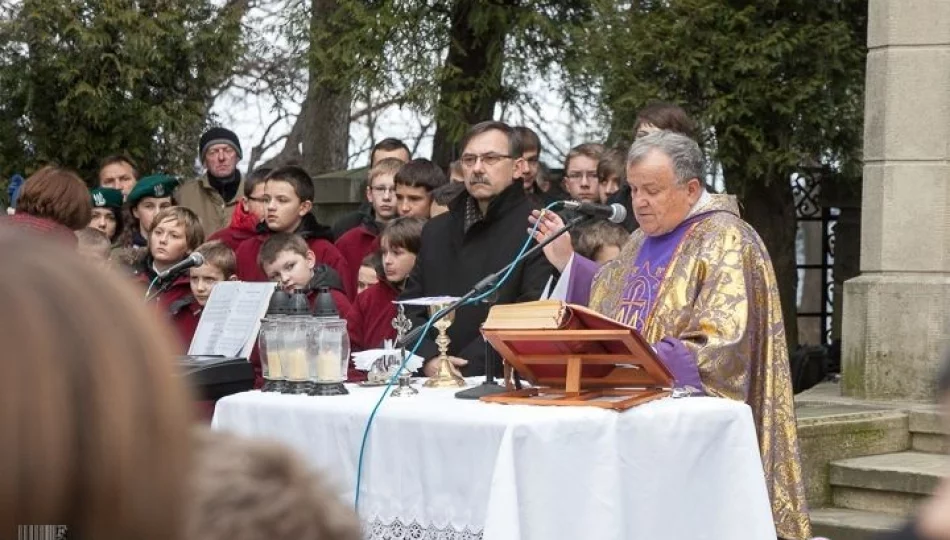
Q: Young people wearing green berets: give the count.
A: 2